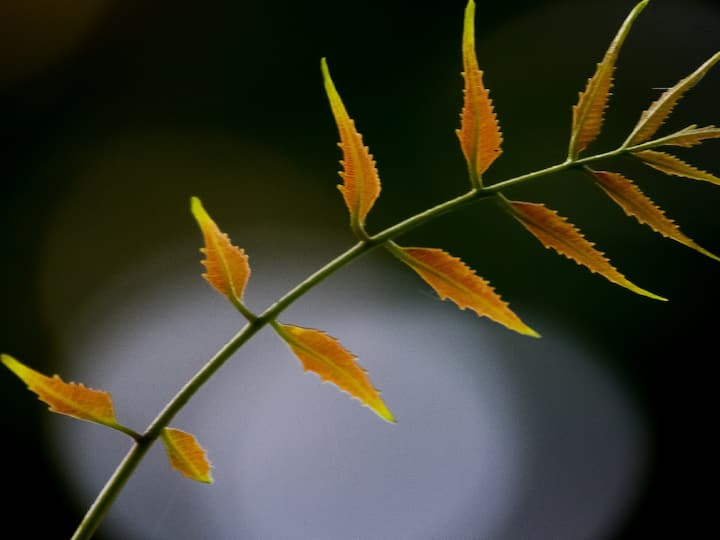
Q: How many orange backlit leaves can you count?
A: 13